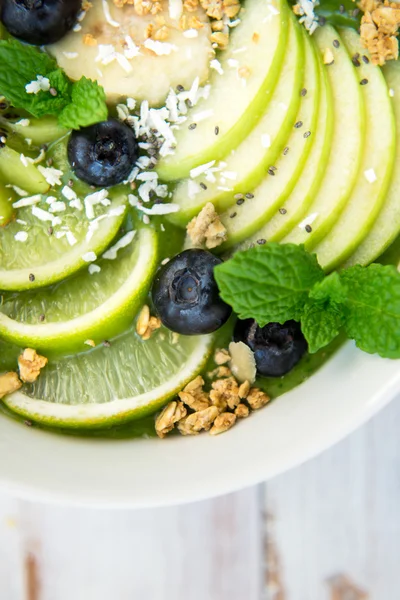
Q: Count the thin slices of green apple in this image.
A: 7